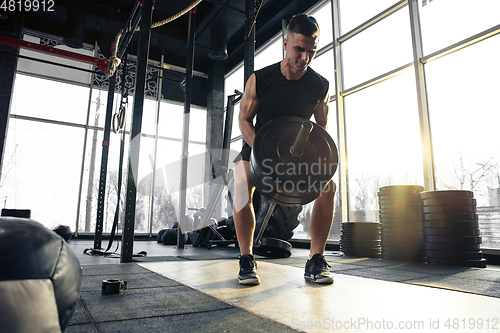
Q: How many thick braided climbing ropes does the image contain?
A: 1